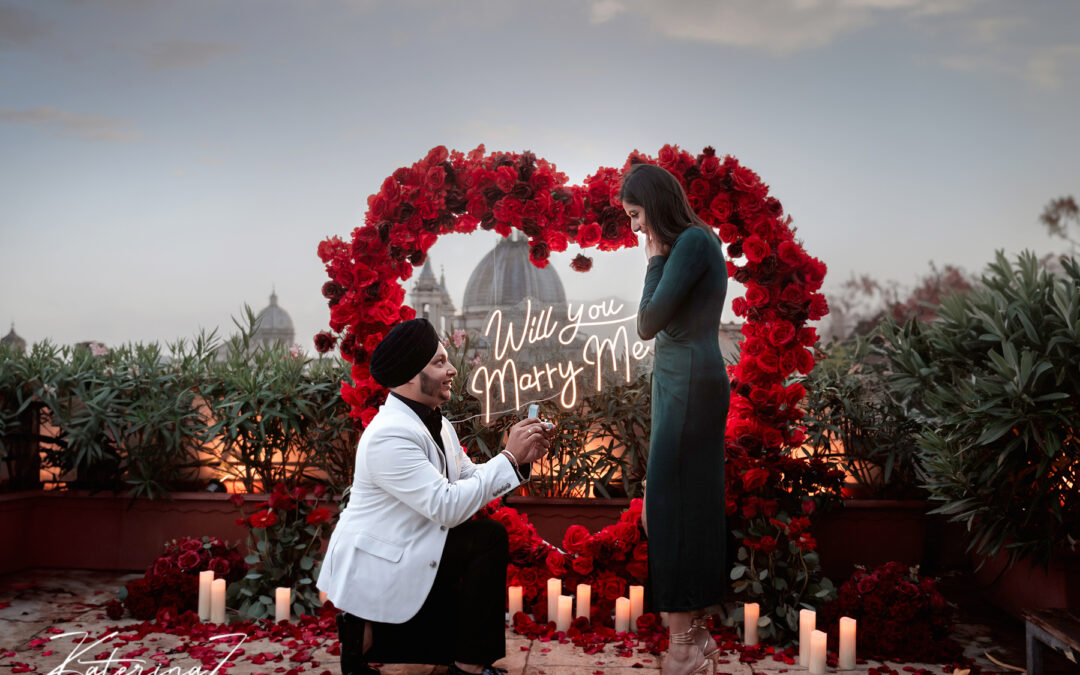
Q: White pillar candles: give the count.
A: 13